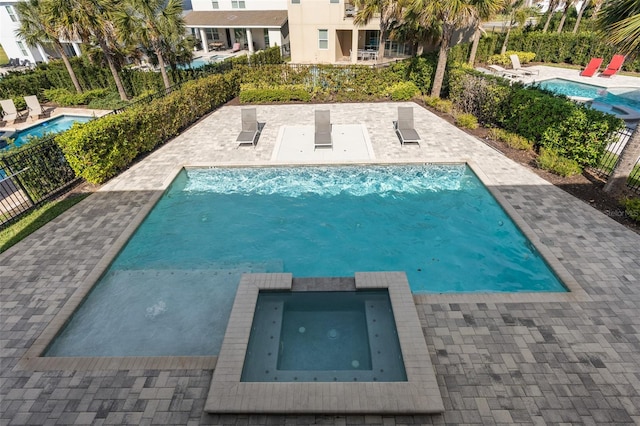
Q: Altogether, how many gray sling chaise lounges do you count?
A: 3